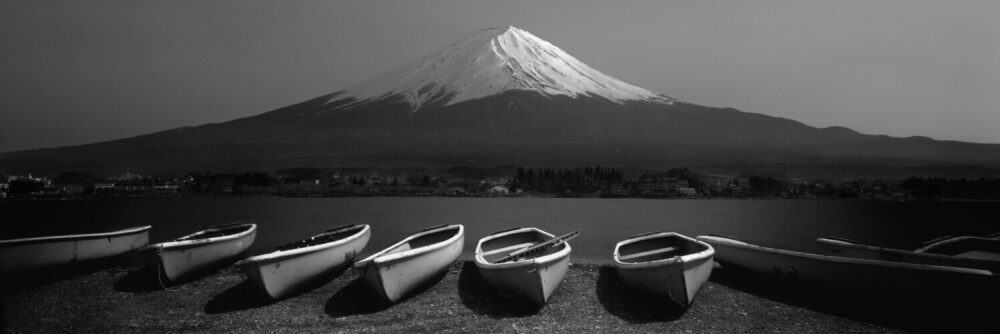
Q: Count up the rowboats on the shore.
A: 9